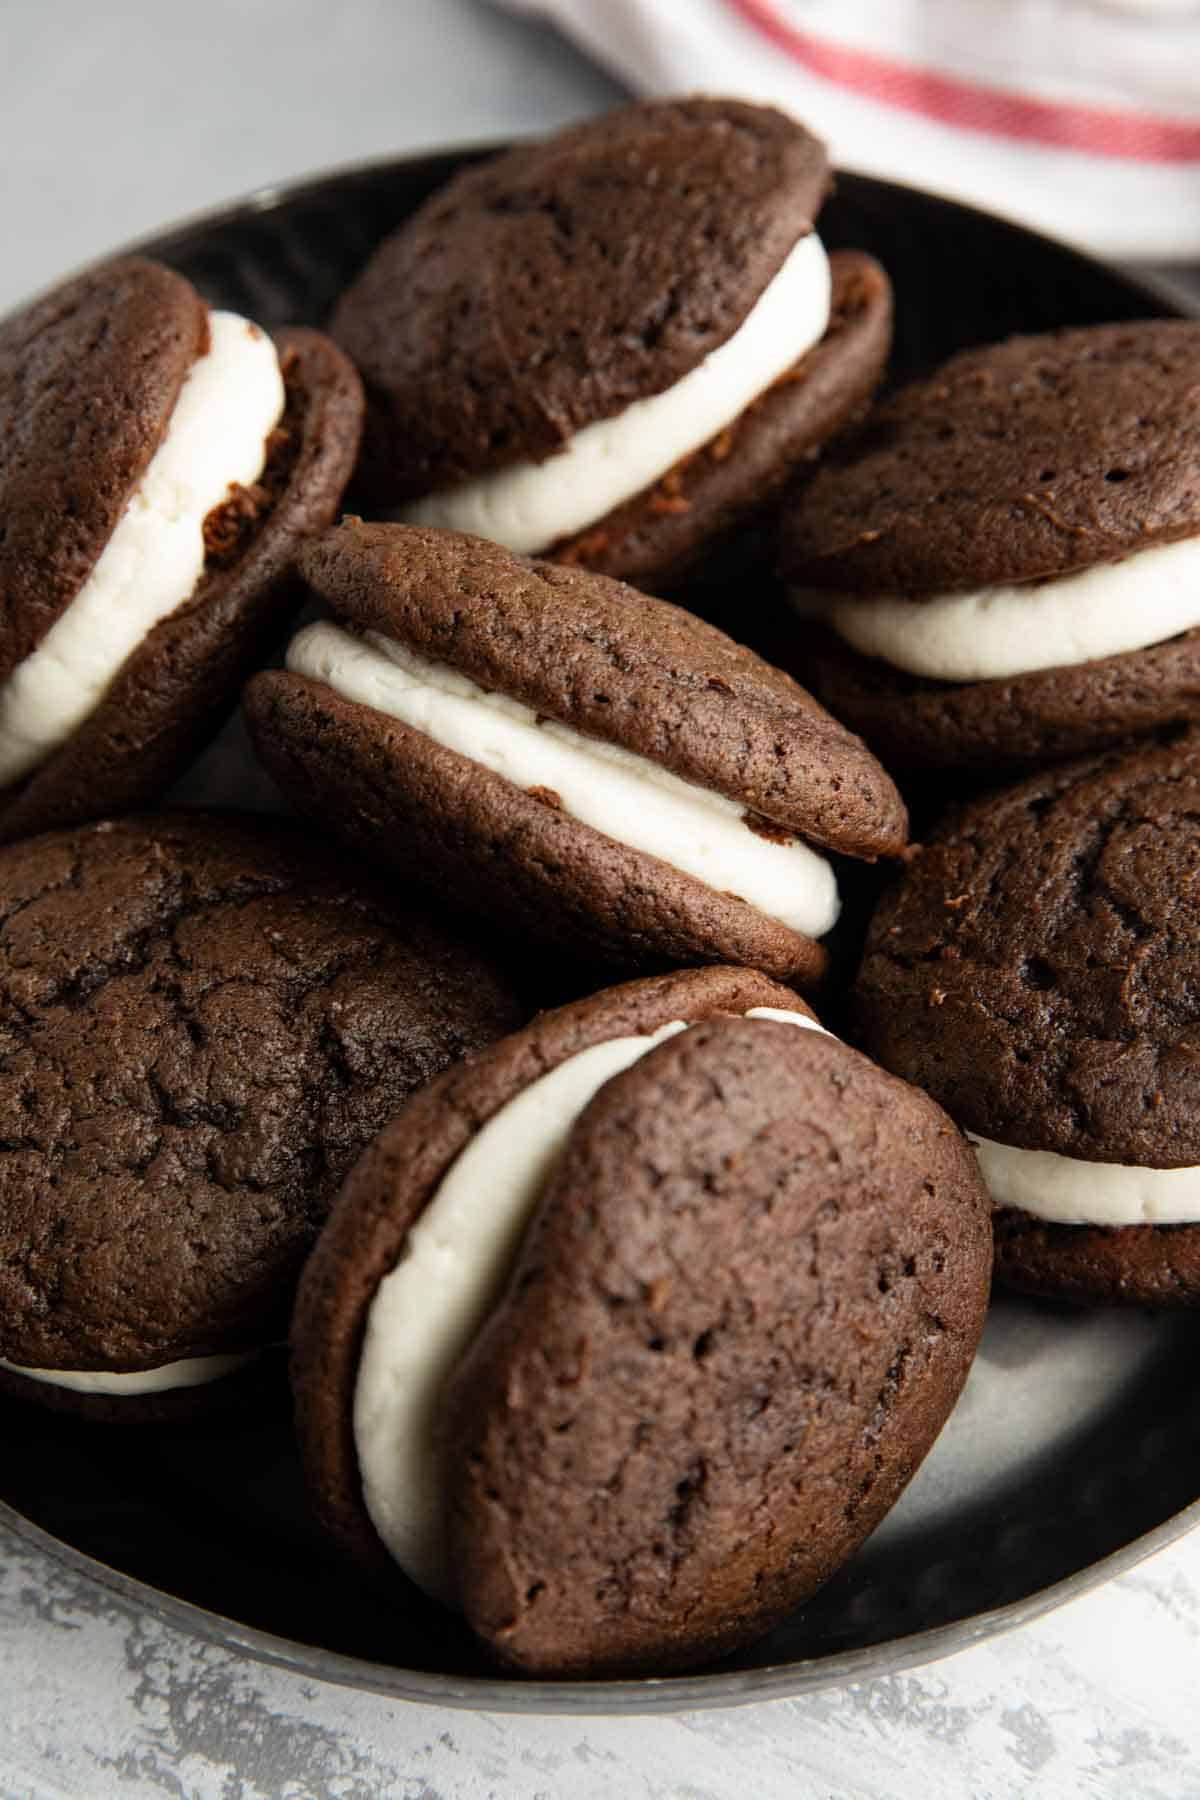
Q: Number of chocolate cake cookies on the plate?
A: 7